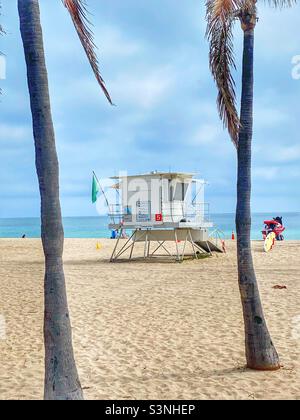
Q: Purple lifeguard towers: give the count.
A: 0